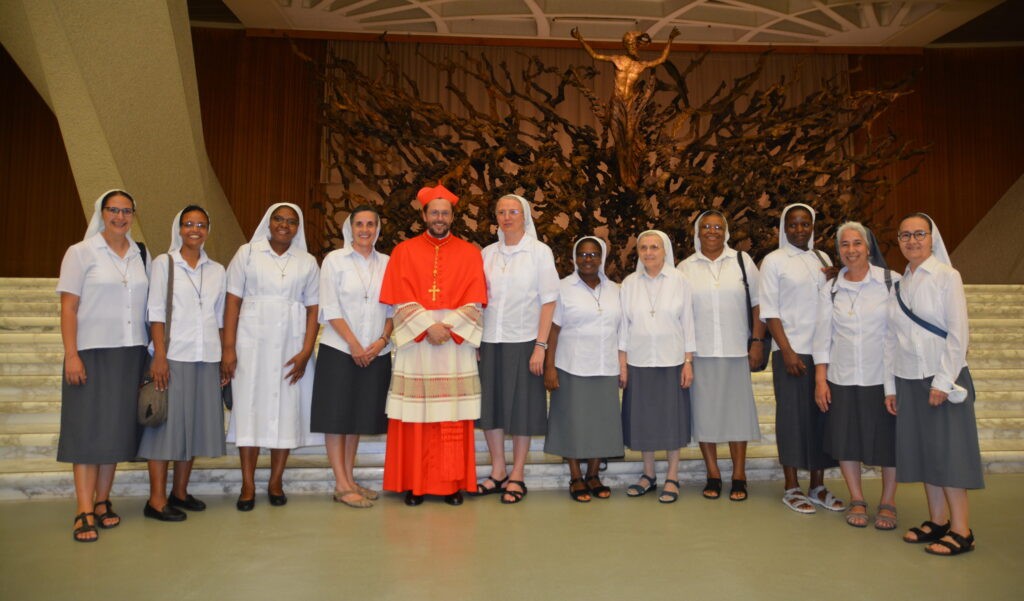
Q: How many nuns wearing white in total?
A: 11